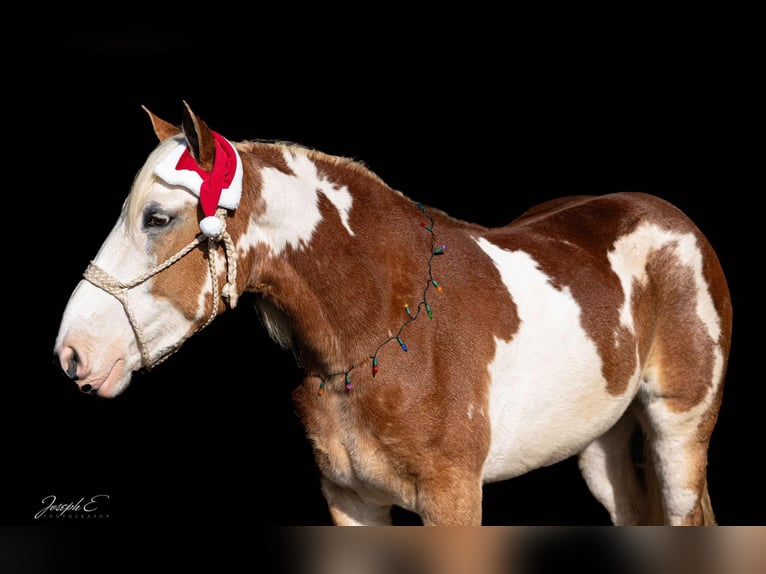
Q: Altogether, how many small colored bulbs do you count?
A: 10